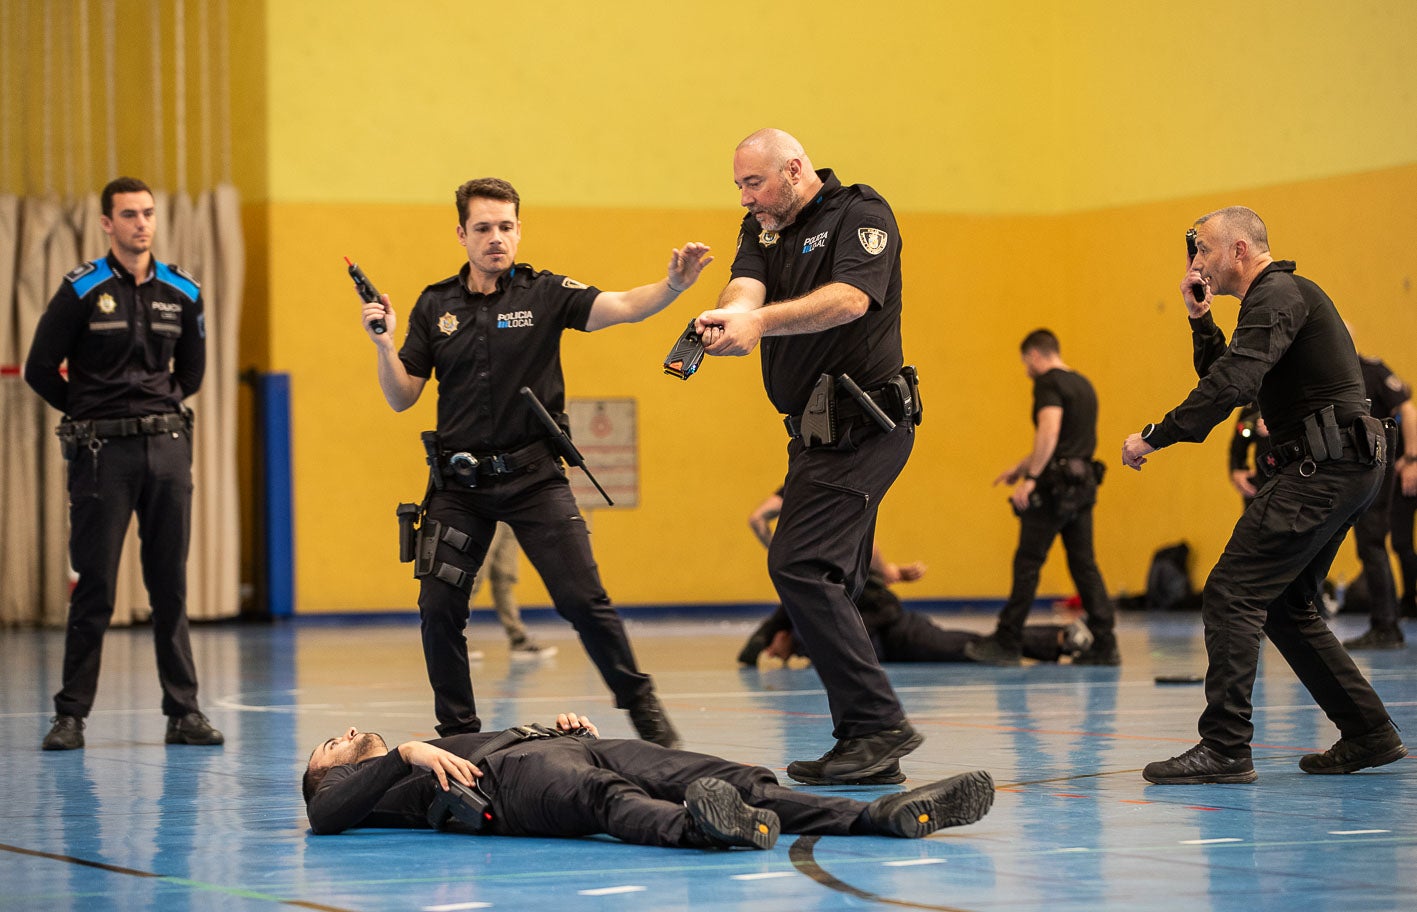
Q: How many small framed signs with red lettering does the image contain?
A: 1